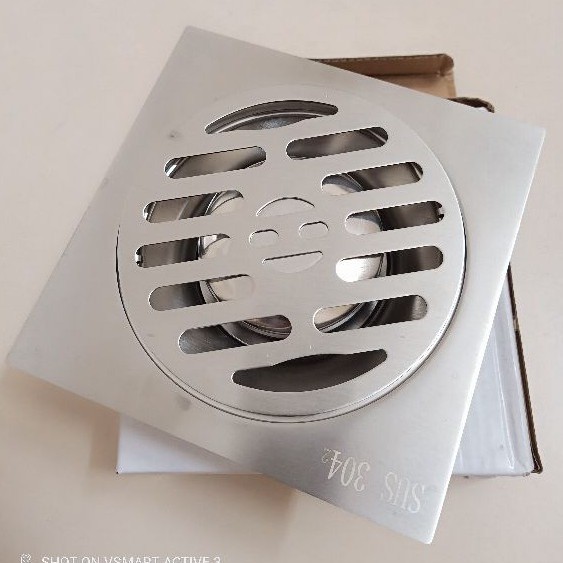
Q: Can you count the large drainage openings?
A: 12